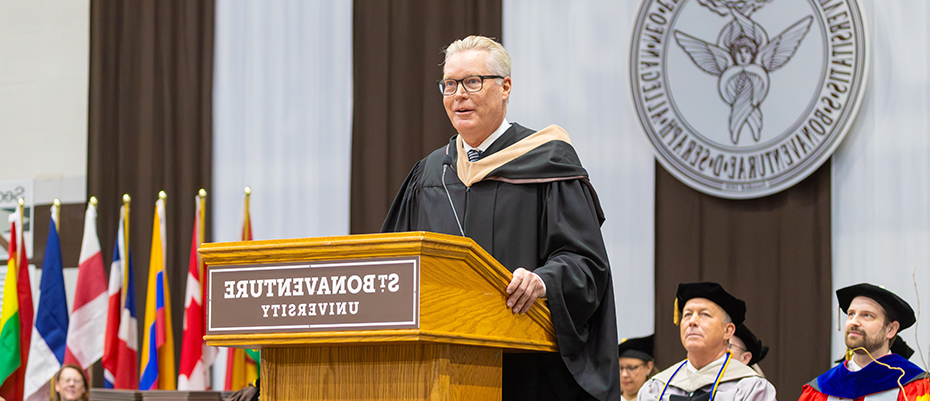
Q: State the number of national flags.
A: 7